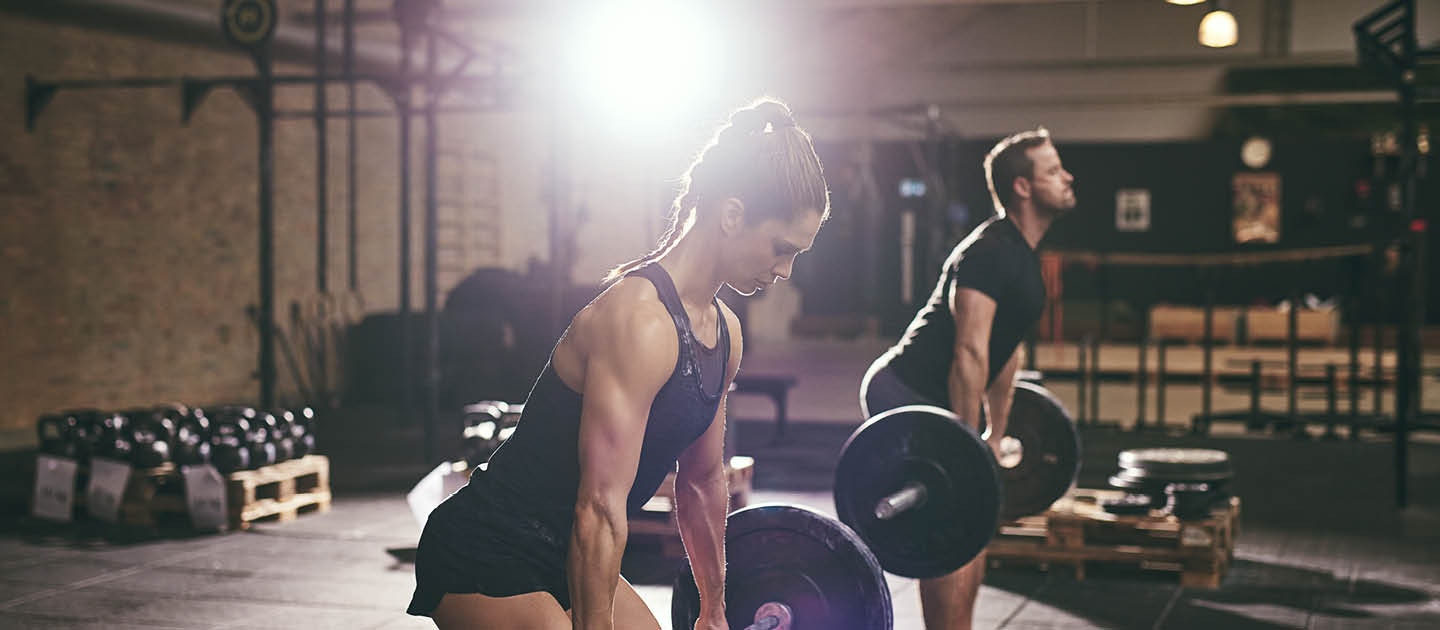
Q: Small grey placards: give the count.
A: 3